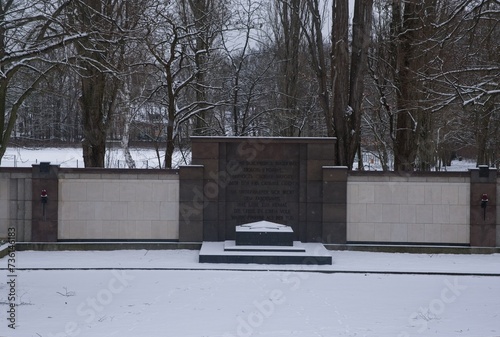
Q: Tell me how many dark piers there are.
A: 4